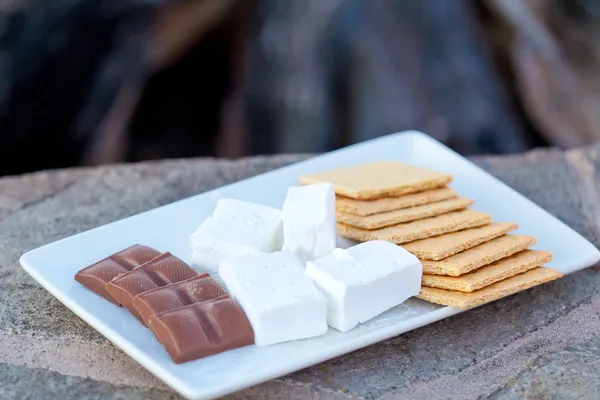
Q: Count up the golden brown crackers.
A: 8